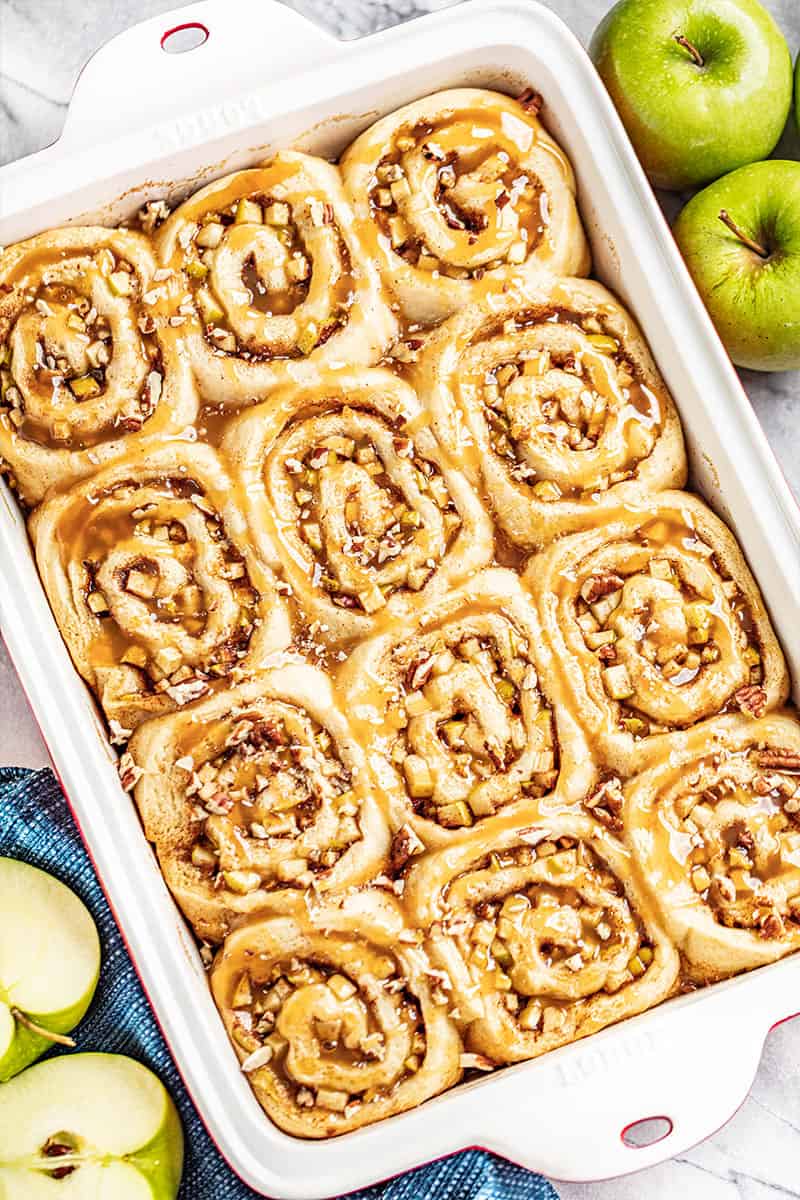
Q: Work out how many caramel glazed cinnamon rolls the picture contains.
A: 12